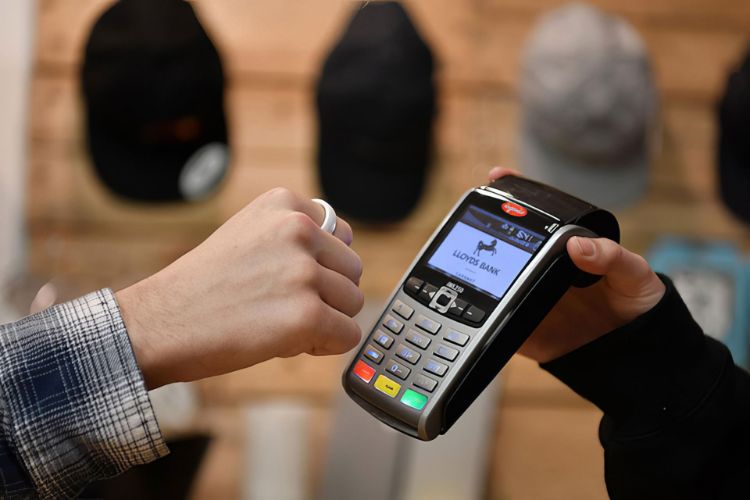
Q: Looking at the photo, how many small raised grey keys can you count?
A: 12